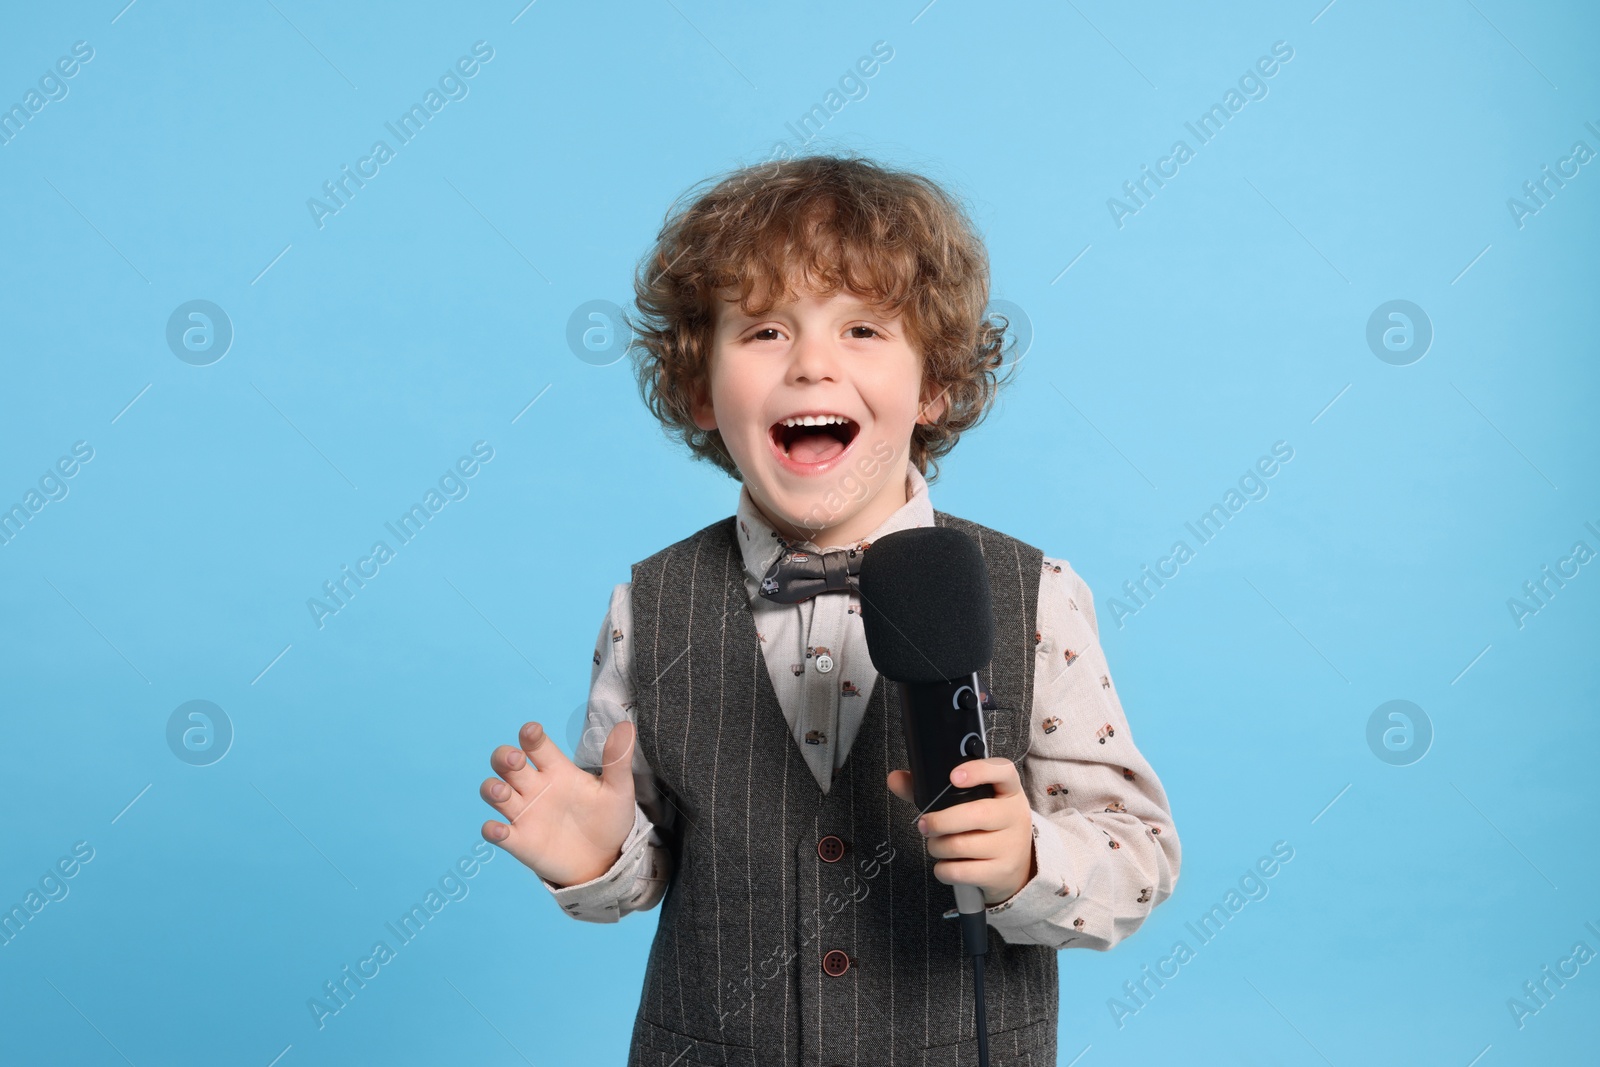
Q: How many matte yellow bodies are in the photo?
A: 0